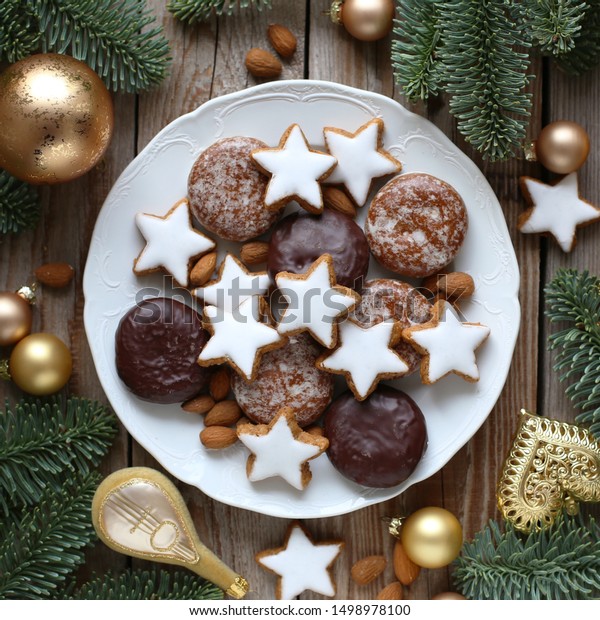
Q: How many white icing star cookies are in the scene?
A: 11